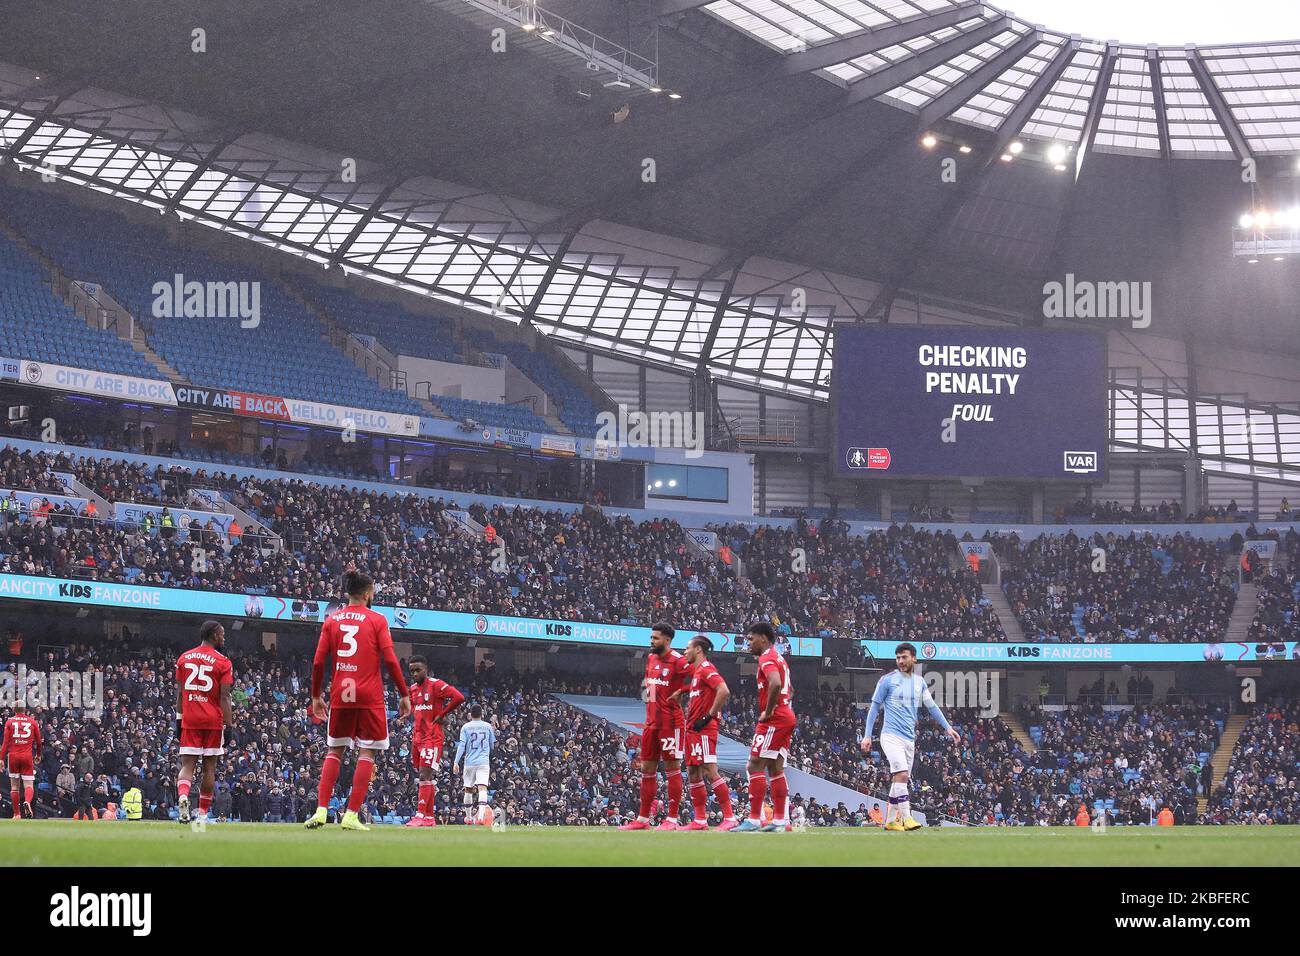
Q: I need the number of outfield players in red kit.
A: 7